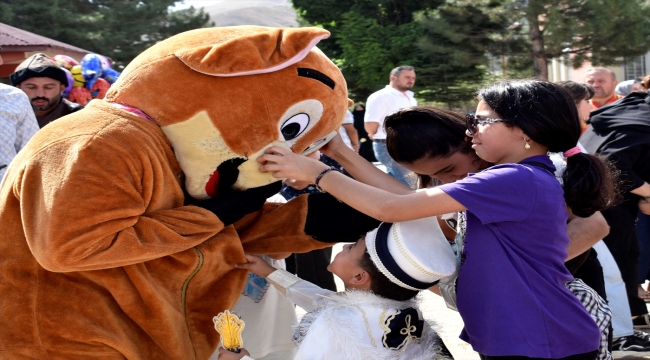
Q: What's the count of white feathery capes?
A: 1